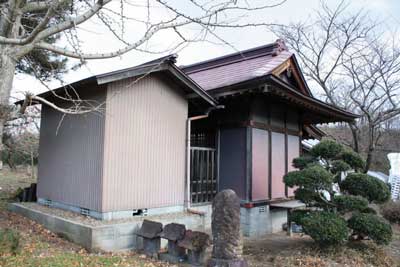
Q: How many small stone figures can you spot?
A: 3